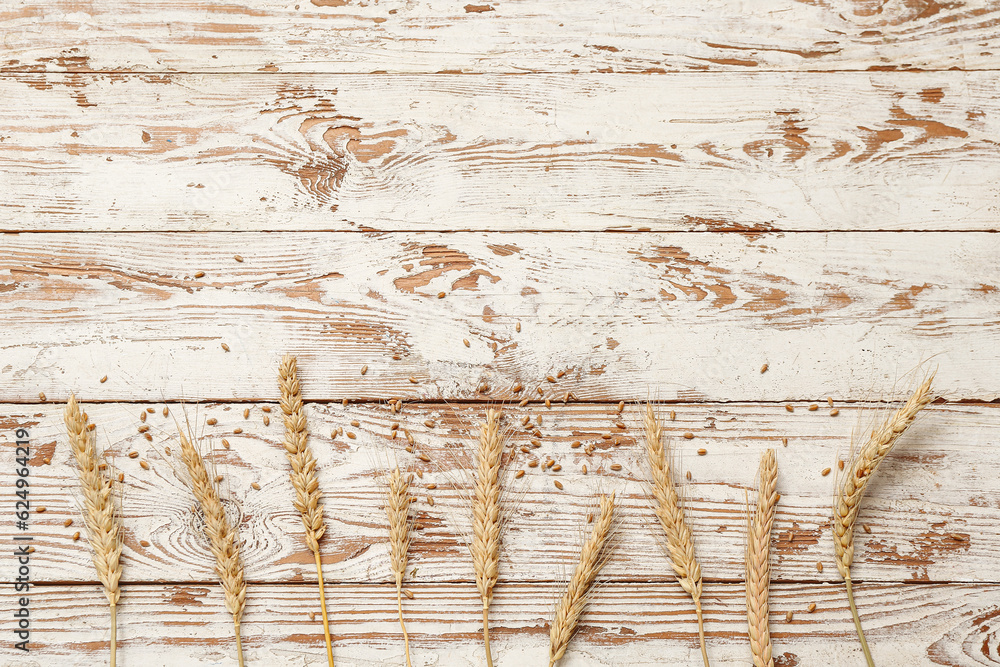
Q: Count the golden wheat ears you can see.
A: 9